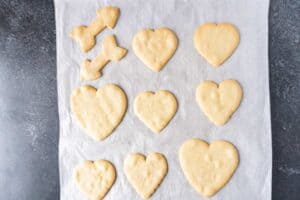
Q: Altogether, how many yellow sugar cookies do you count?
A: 10